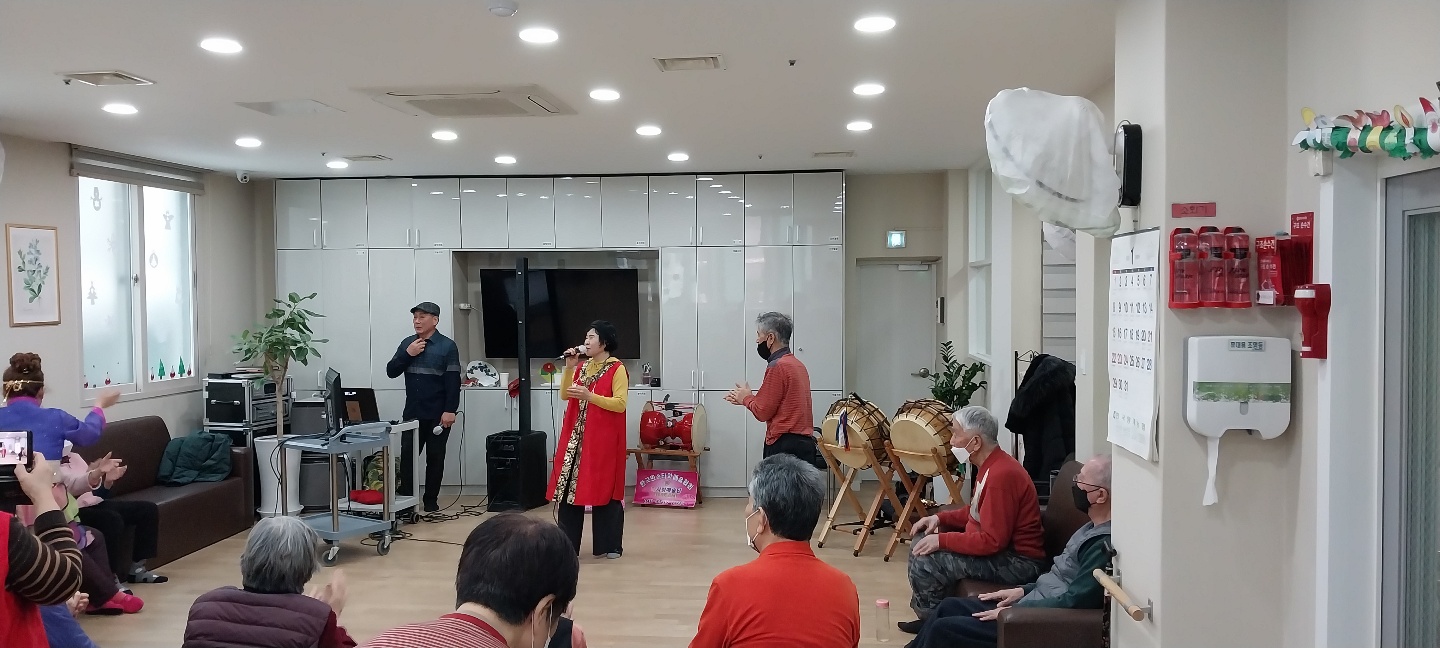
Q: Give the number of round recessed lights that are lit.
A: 13